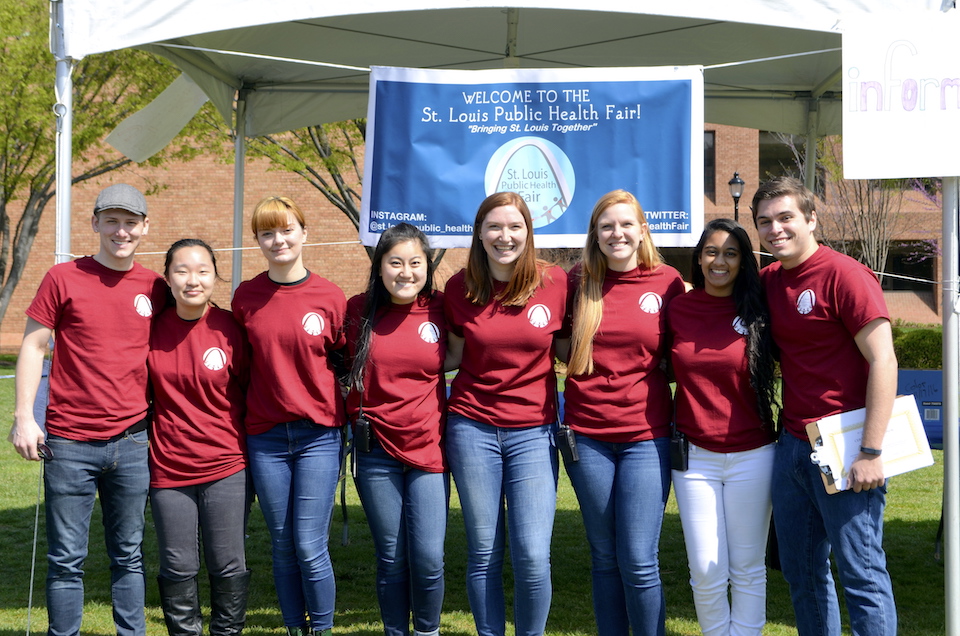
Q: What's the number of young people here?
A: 8